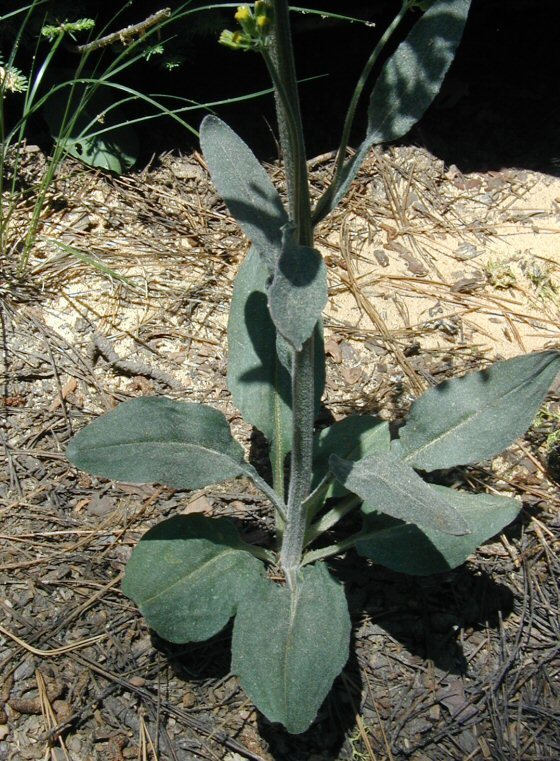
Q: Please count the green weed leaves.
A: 11